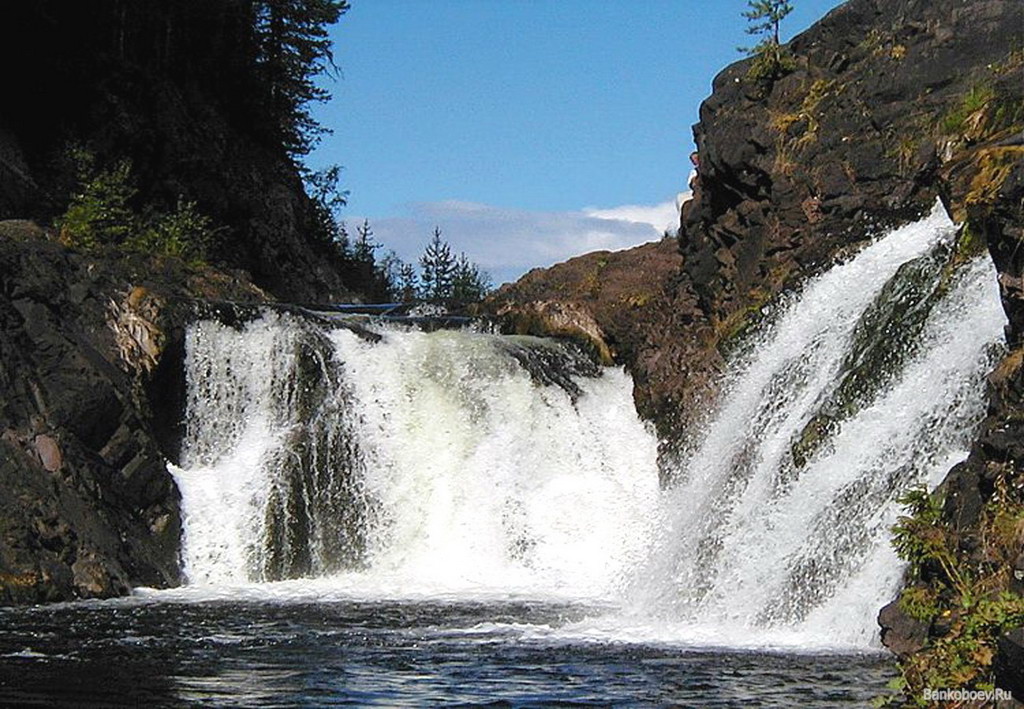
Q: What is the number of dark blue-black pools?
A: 1